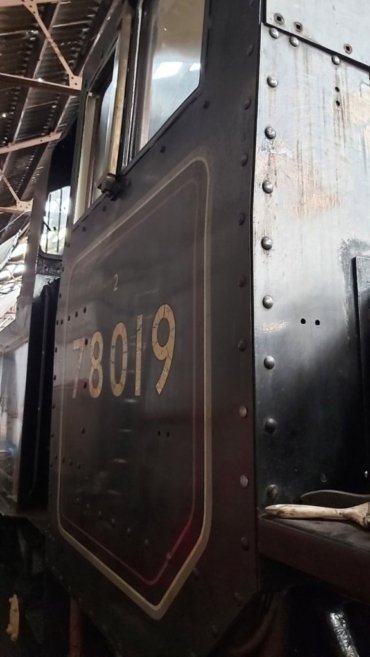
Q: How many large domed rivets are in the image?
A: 11